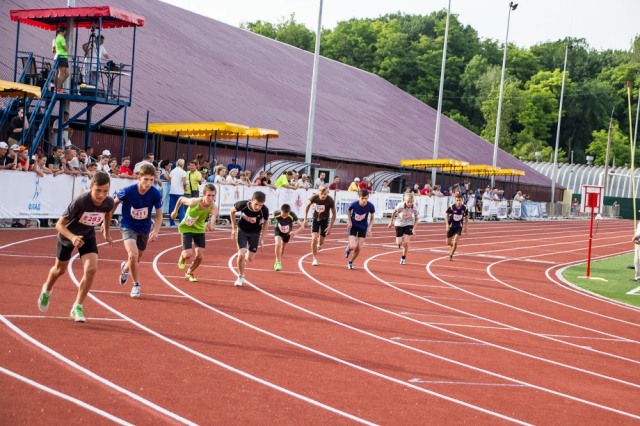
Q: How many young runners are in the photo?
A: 9